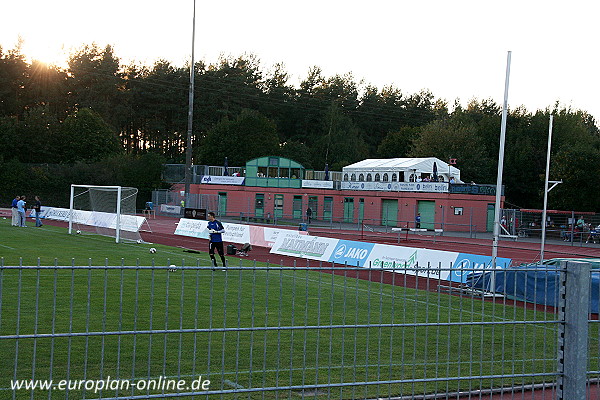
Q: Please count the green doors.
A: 11